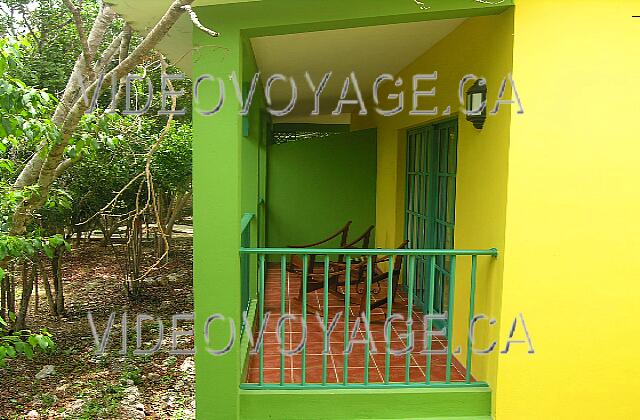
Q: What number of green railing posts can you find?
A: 11